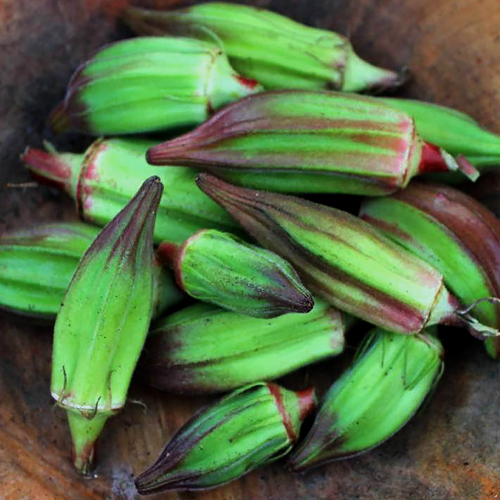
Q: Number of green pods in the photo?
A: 13